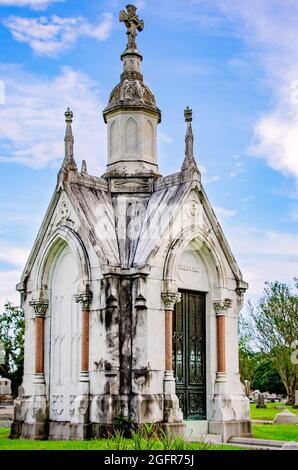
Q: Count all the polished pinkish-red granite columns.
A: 4